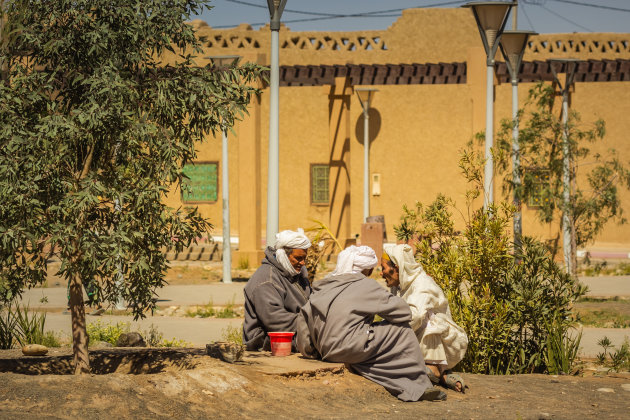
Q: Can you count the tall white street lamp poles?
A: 6